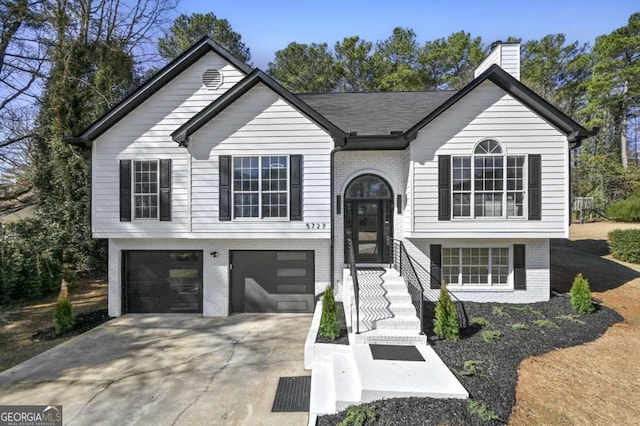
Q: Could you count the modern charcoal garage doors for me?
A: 2